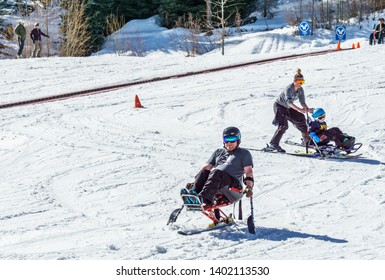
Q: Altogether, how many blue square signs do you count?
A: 2